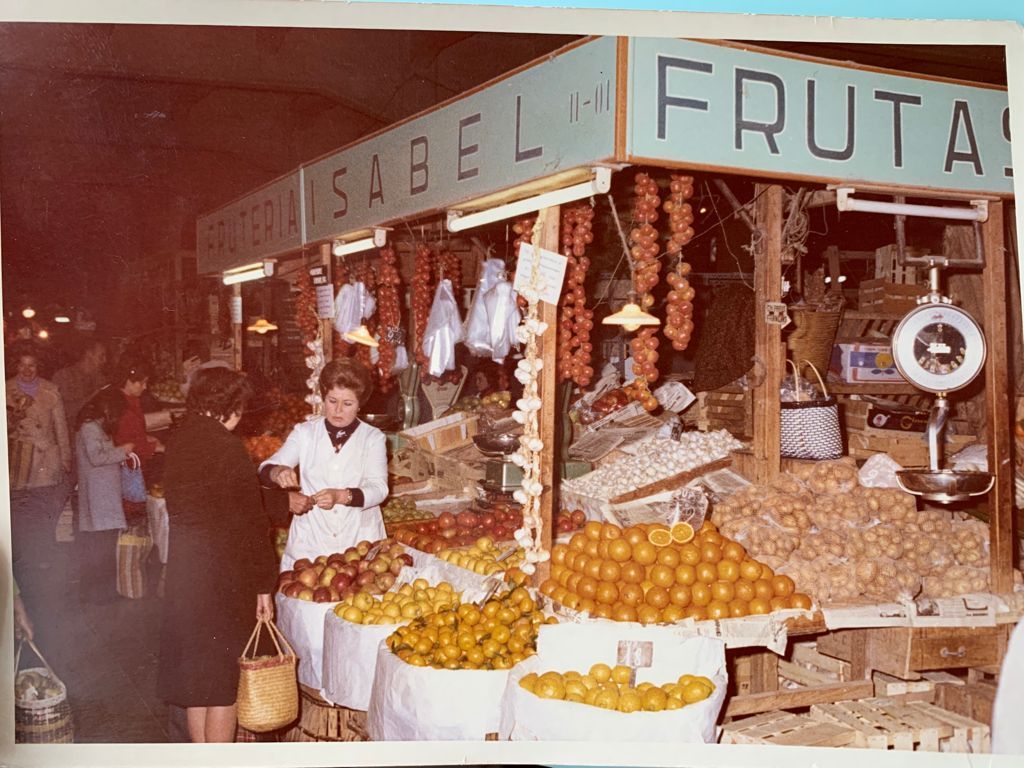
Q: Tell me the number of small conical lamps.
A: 3